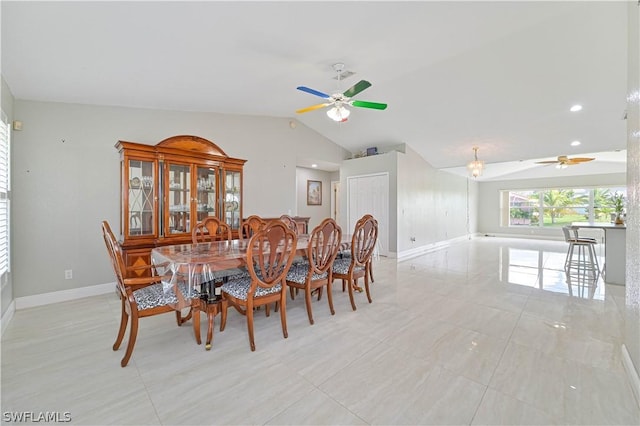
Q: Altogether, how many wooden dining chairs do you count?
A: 8